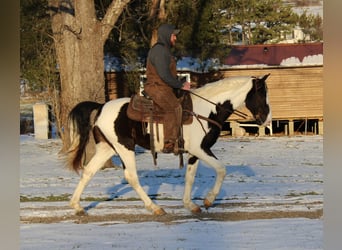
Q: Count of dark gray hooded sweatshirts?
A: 1